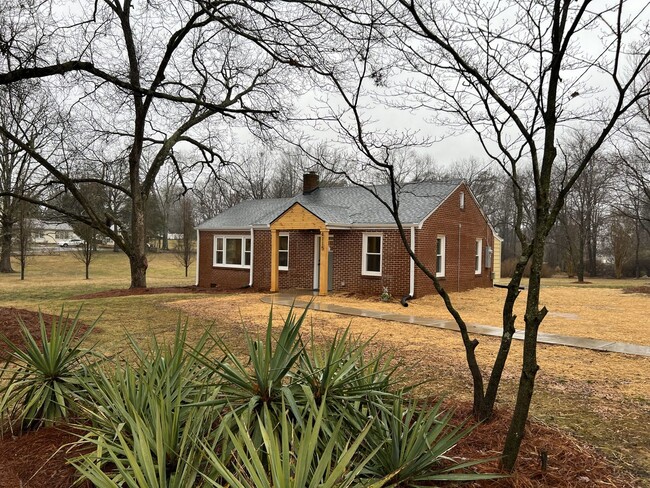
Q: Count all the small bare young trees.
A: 3